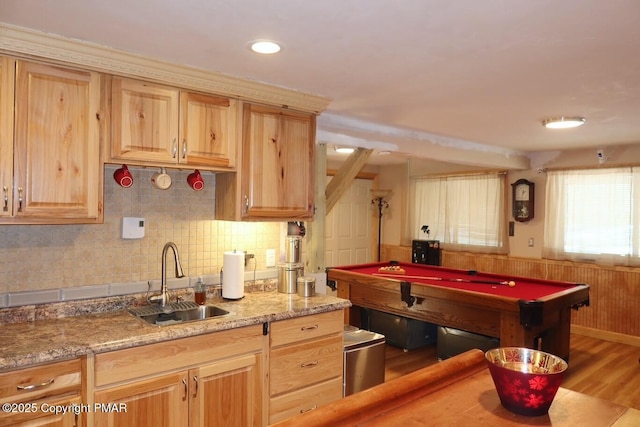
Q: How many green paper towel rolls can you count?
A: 0